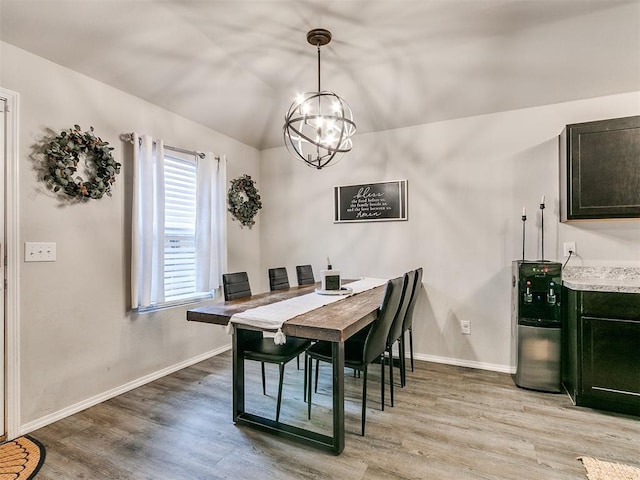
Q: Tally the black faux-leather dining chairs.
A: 6